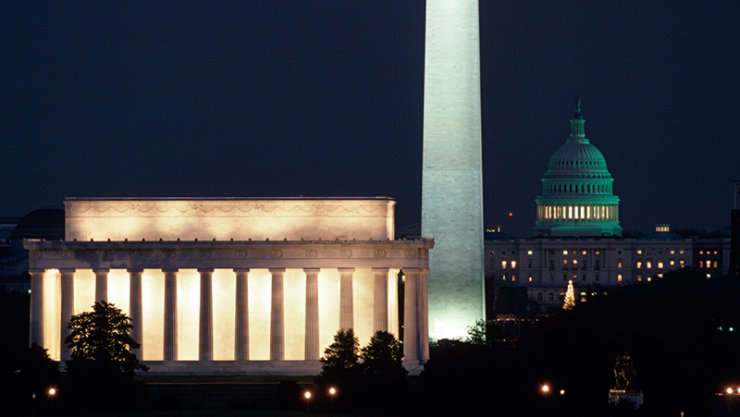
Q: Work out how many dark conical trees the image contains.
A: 3